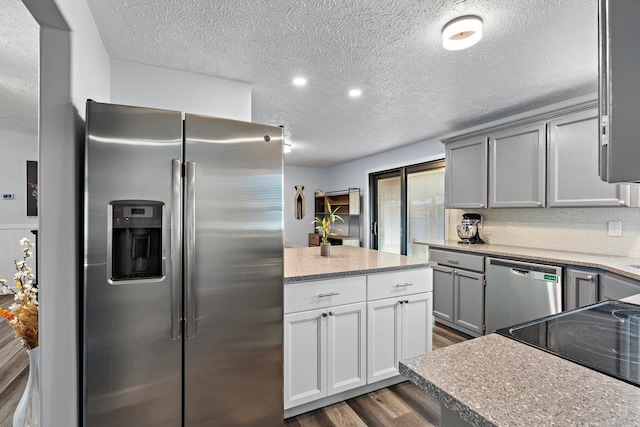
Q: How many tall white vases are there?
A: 1